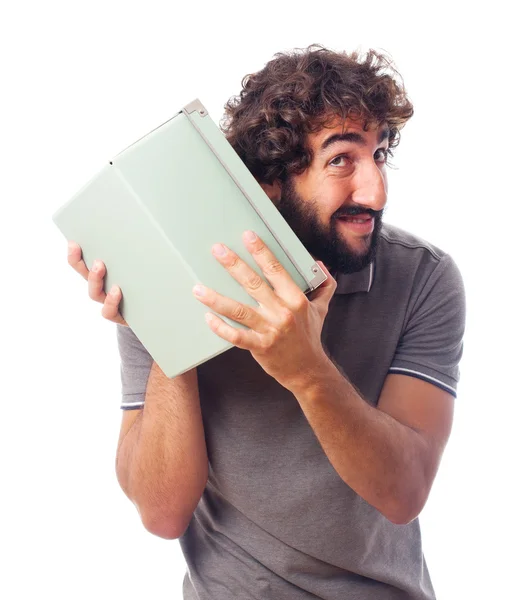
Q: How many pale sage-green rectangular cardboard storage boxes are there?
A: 1